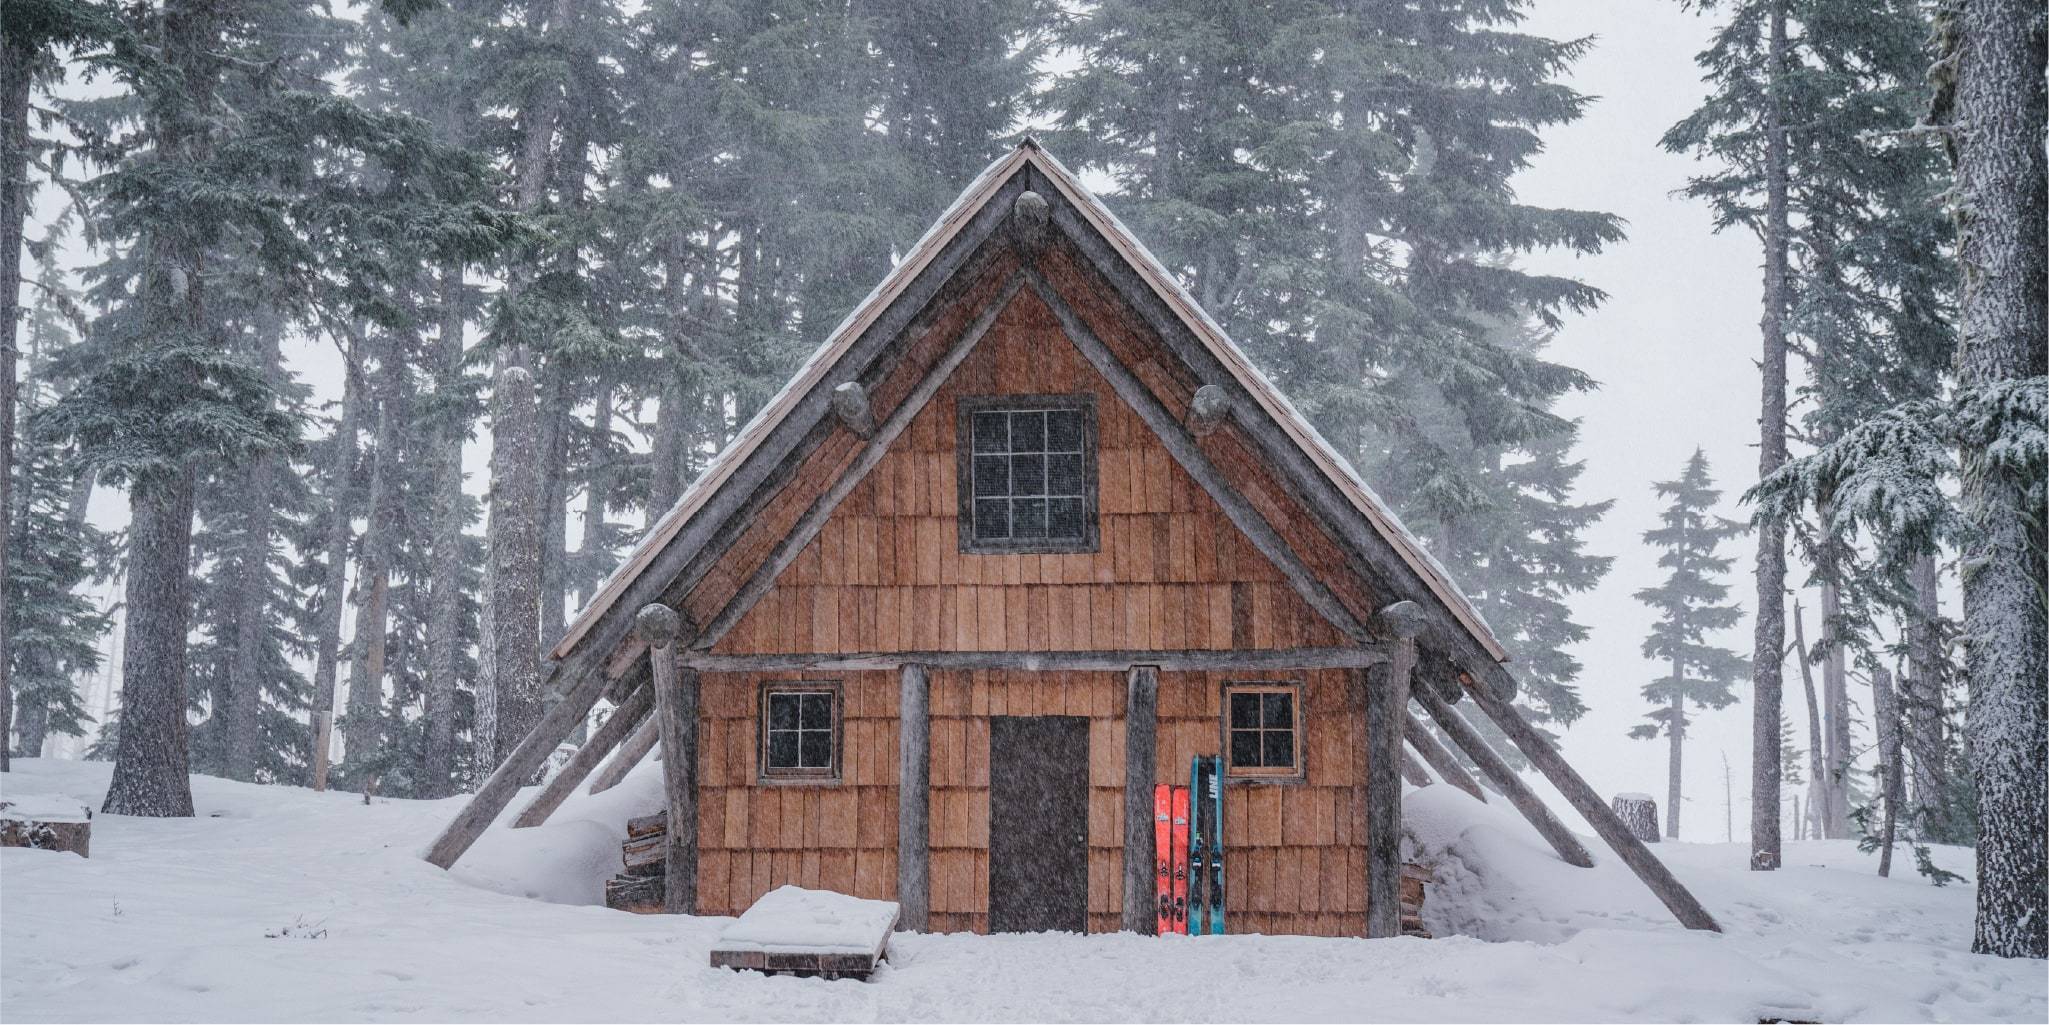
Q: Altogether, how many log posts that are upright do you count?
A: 4